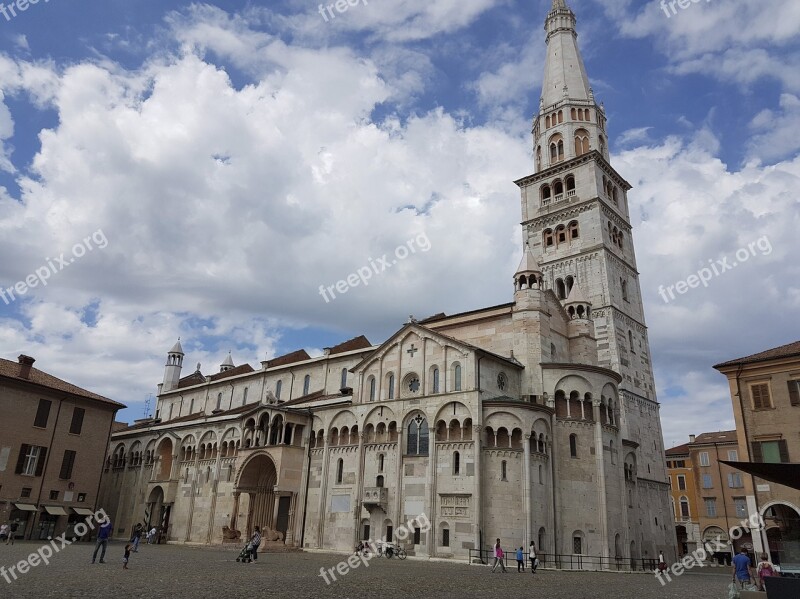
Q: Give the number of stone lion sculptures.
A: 2